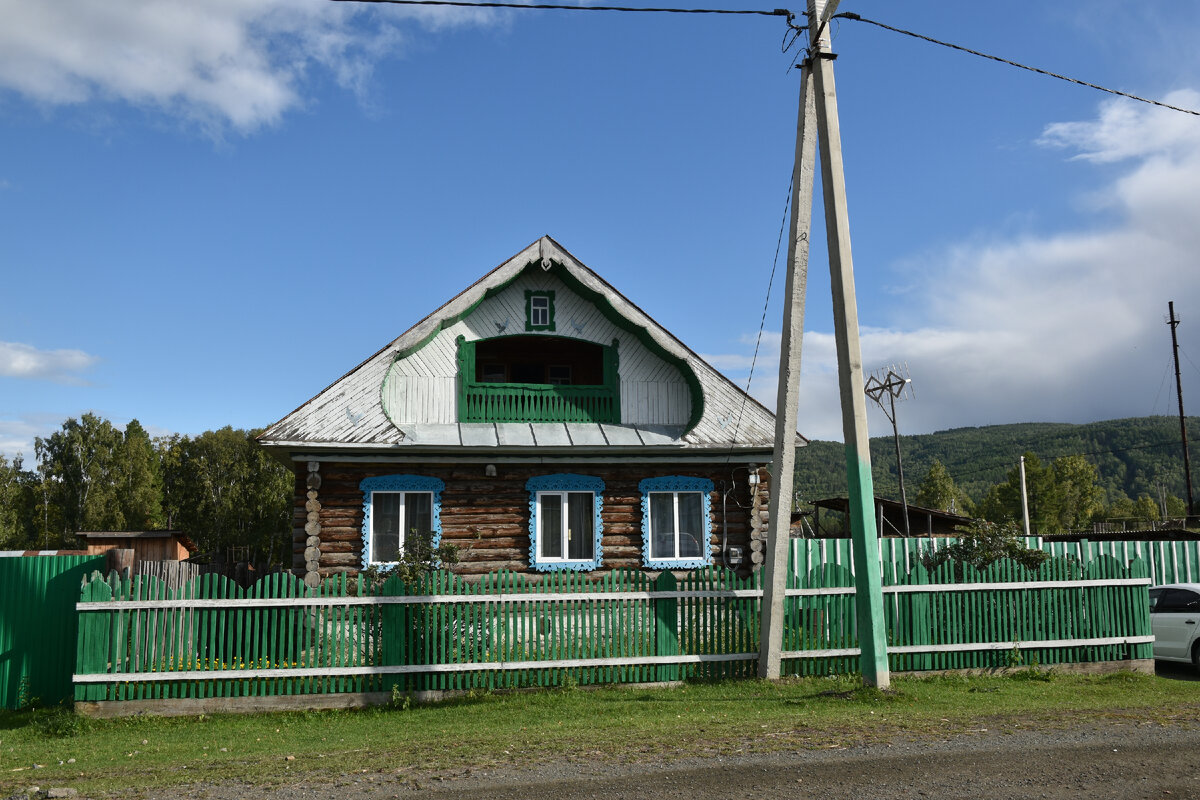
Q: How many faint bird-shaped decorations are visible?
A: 4